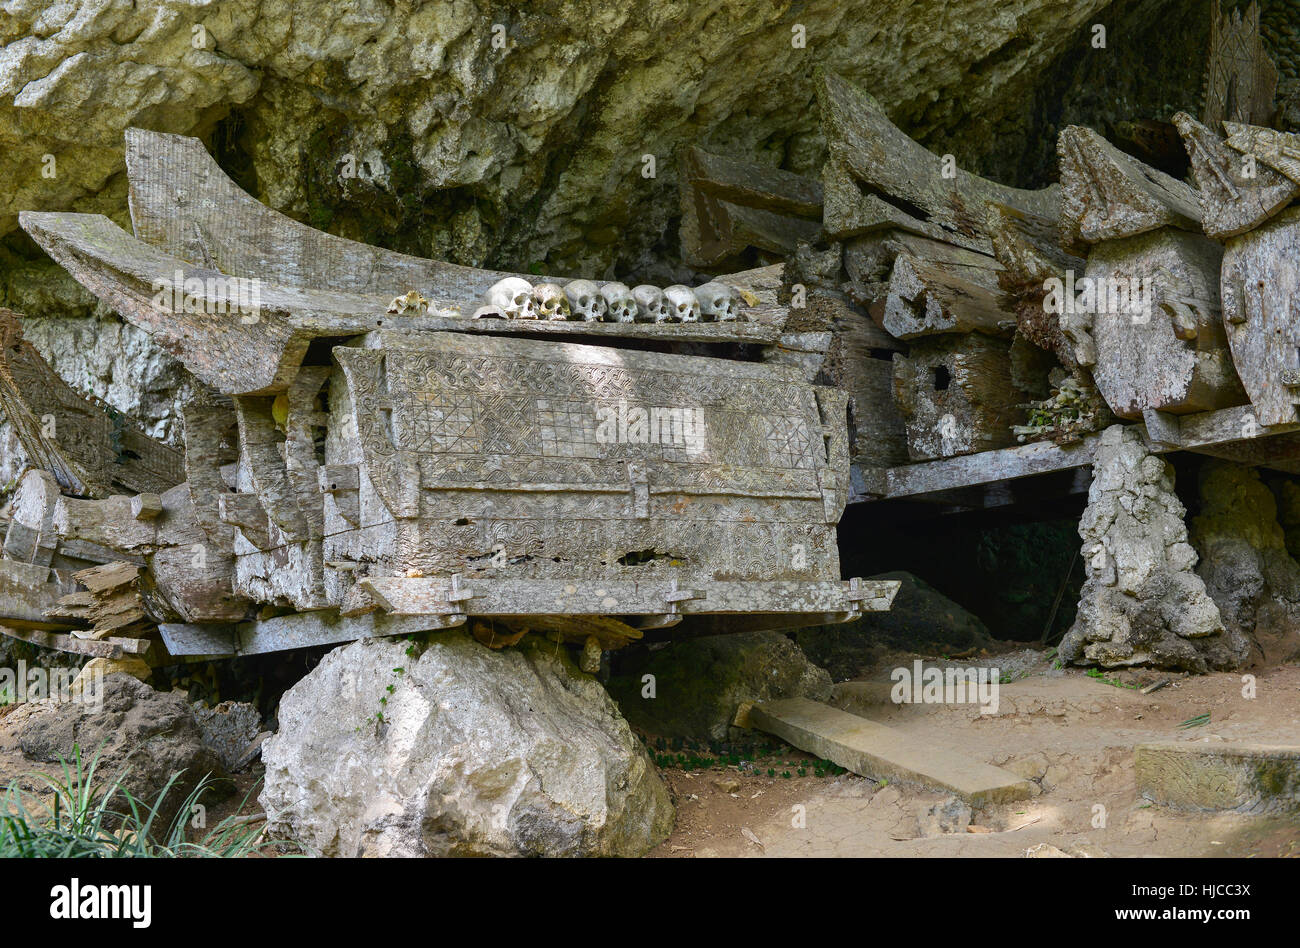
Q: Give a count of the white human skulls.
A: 7